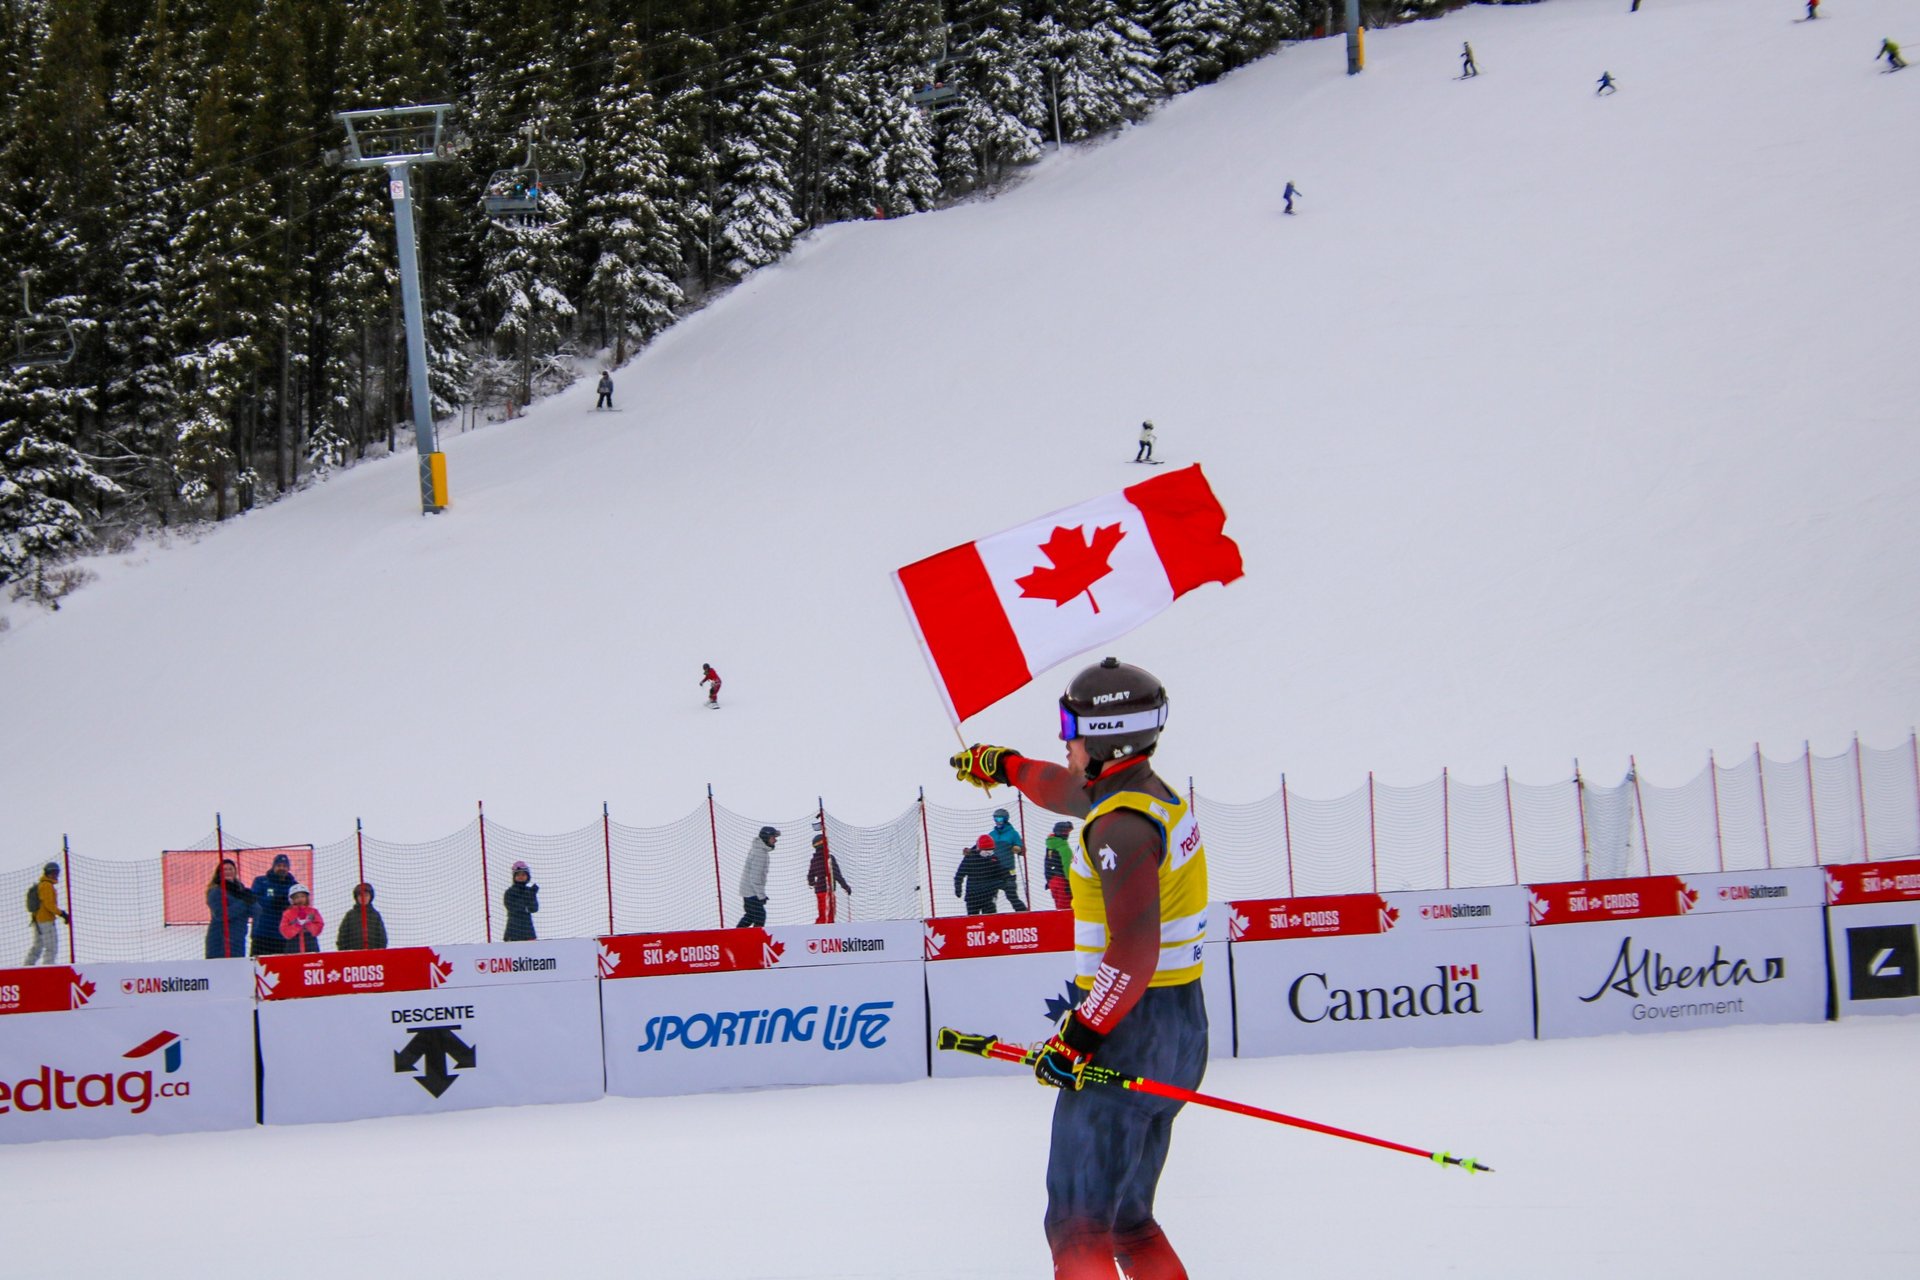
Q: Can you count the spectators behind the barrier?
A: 11